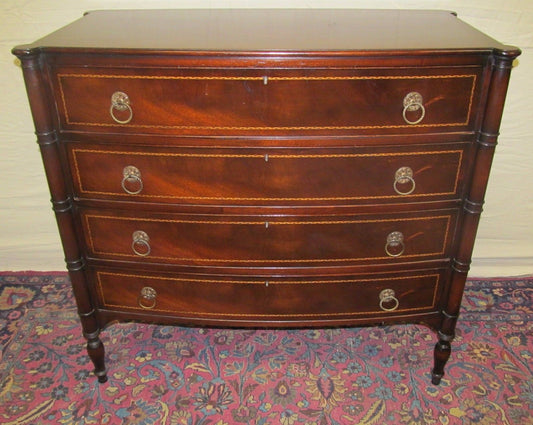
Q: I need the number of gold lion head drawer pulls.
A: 8